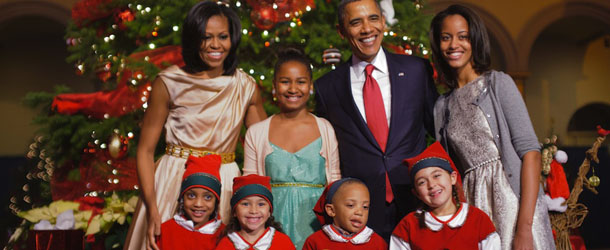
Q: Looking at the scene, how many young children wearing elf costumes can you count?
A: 4